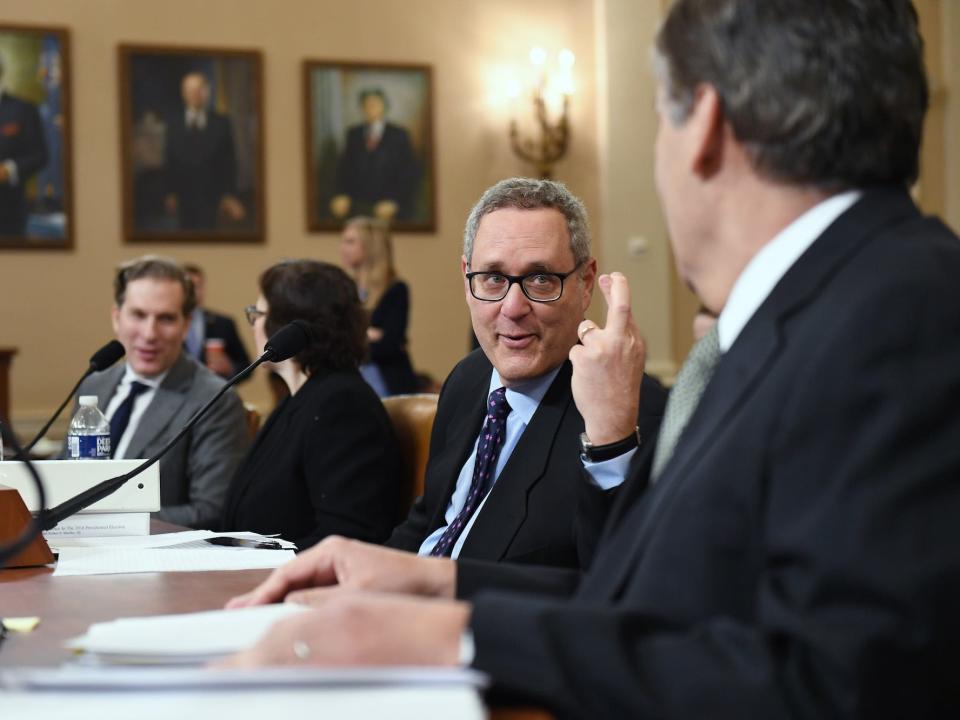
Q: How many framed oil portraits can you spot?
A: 3